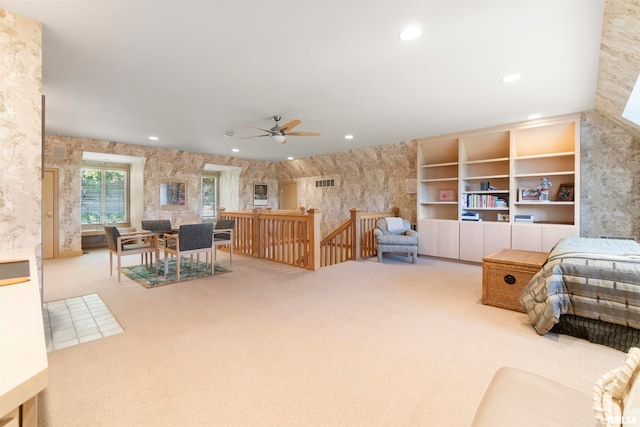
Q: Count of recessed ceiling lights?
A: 7